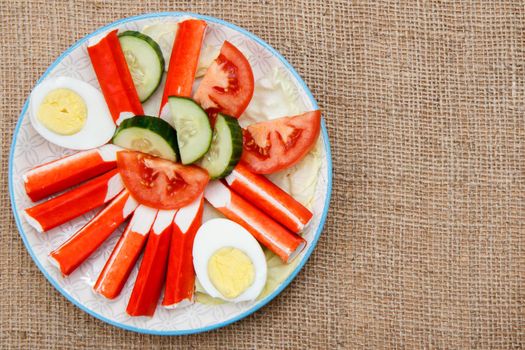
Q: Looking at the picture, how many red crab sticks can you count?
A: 10